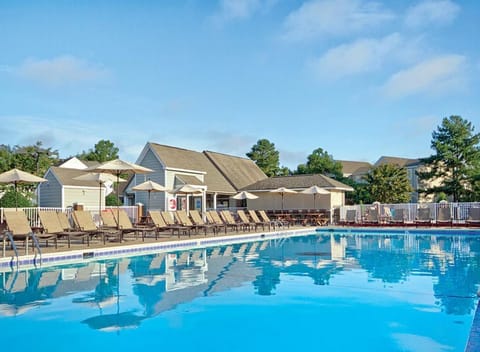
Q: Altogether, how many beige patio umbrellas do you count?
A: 8